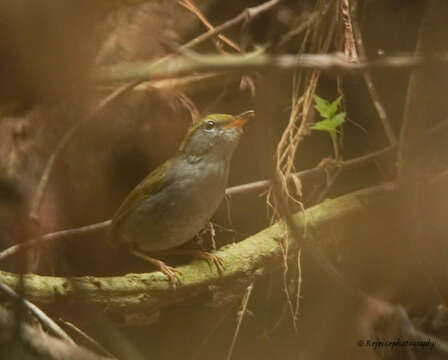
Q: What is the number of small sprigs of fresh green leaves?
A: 1